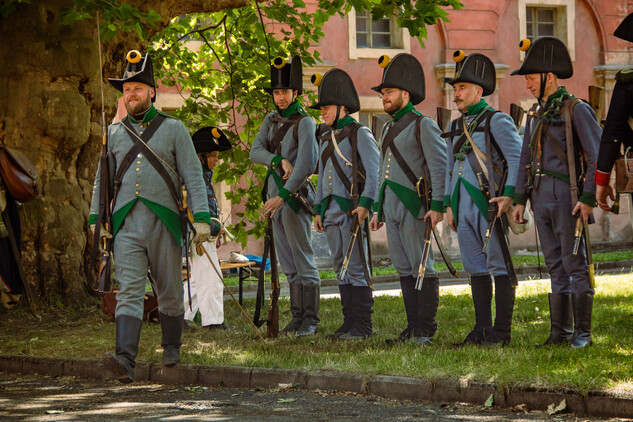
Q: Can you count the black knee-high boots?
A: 12